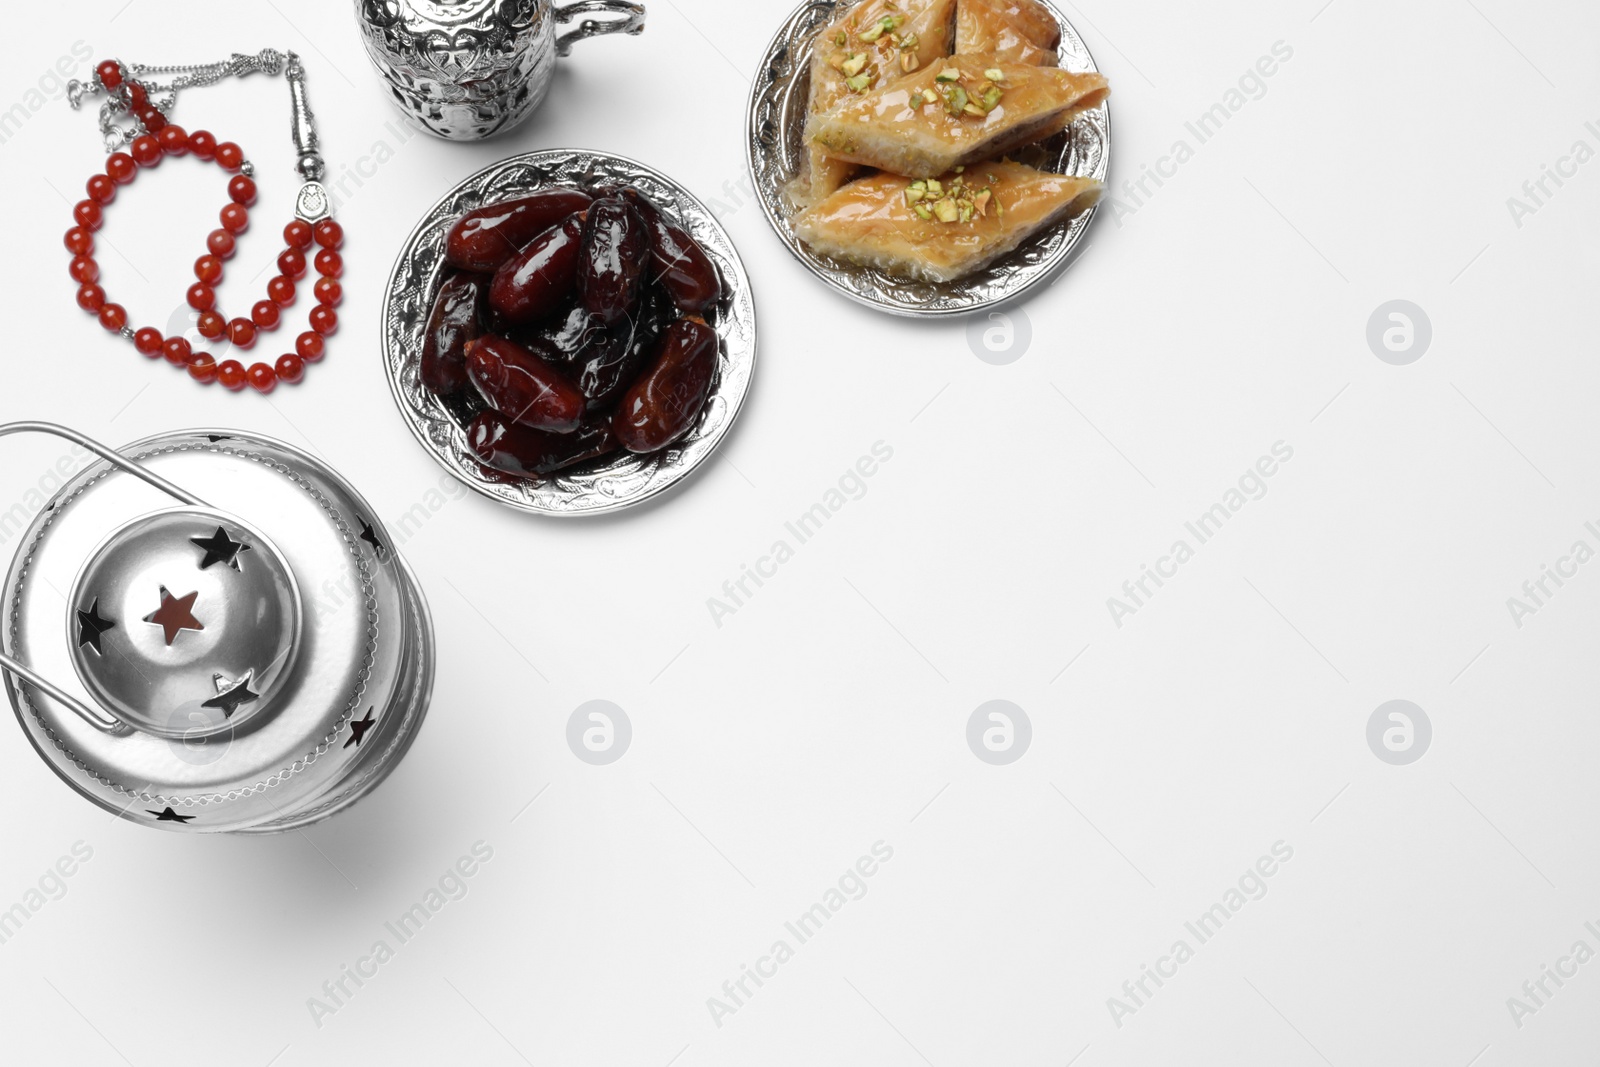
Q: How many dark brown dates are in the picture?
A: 10